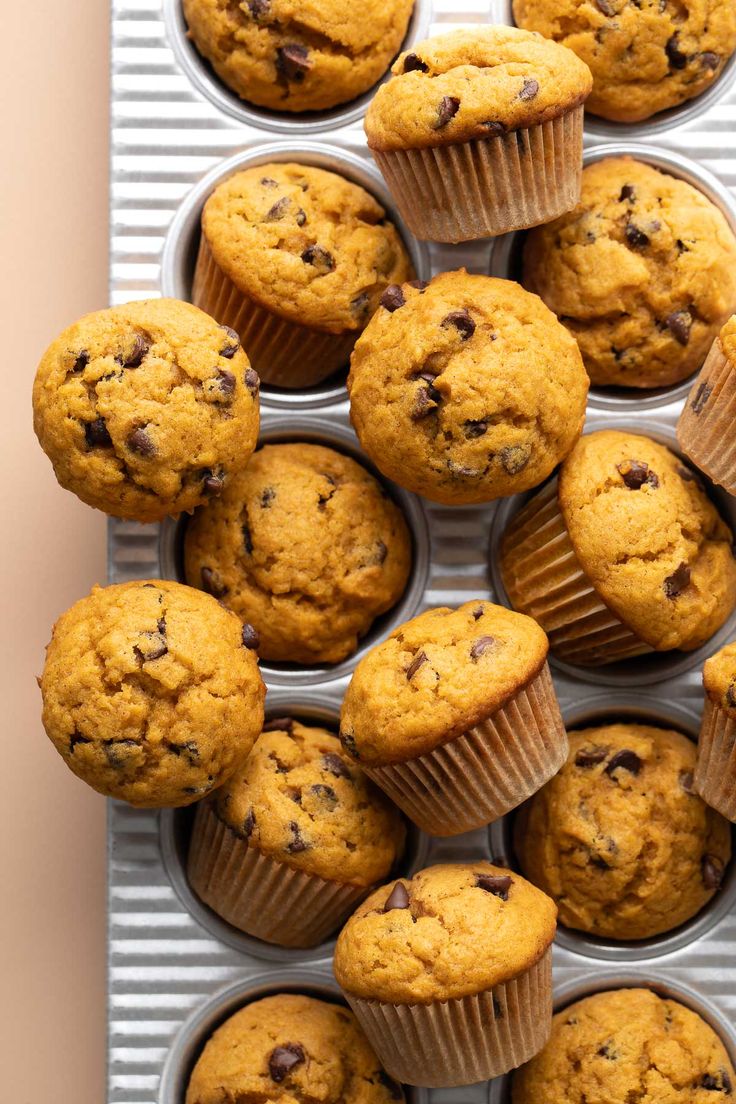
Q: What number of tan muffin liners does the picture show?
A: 8